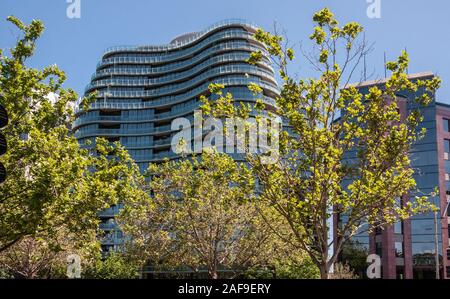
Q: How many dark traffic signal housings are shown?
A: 3